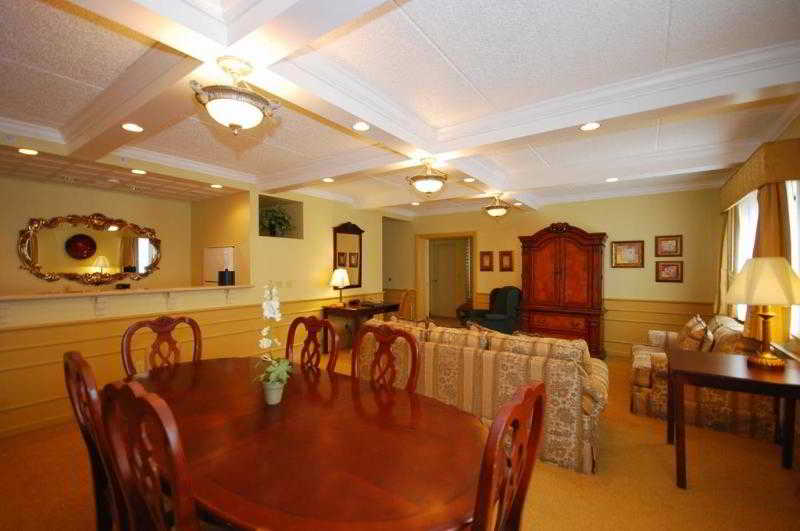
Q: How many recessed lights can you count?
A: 11